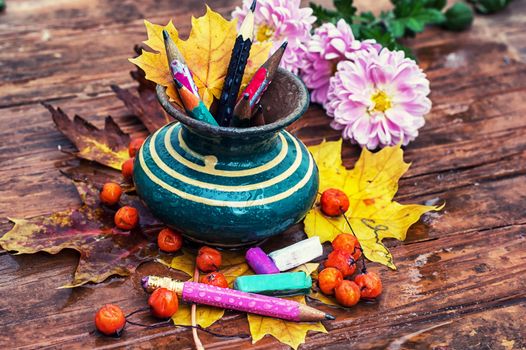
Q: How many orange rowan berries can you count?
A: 15